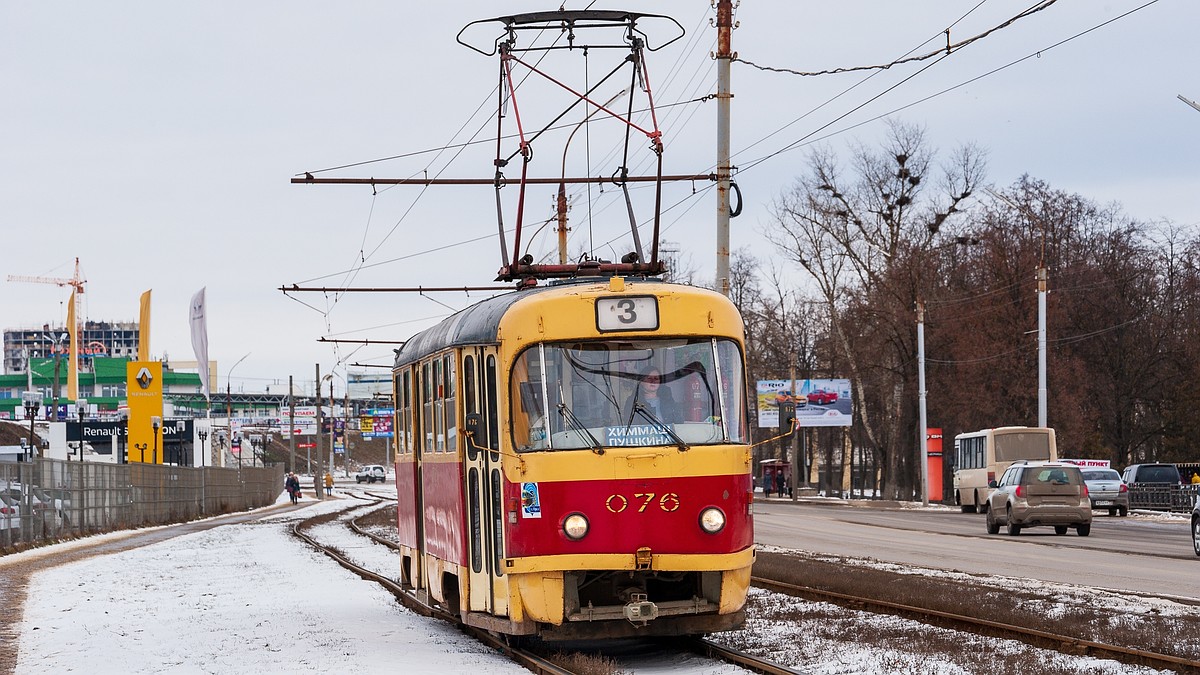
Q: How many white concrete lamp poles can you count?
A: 2